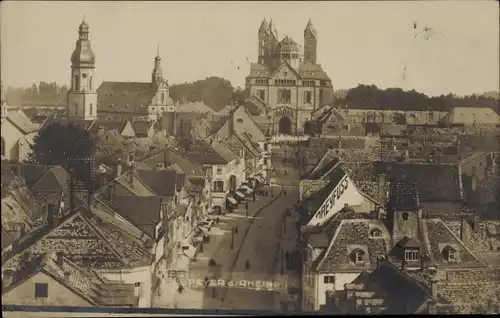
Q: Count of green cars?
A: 0